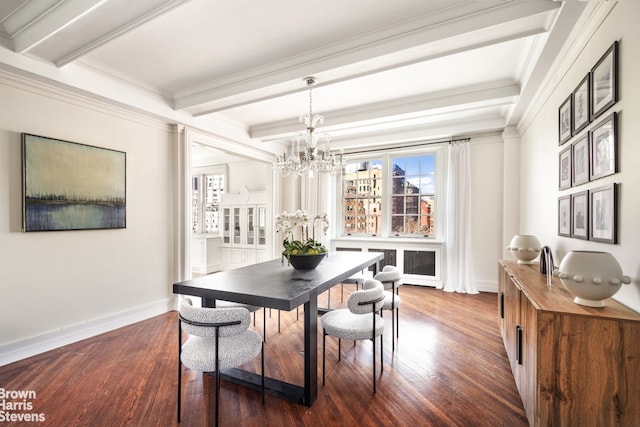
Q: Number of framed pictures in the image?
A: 10